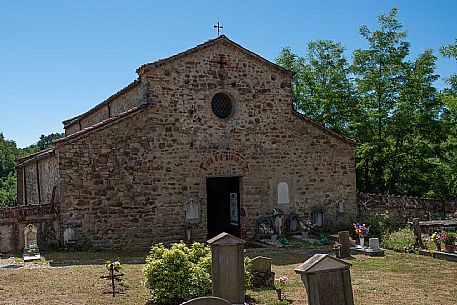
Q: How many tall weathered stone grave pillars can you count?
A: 2